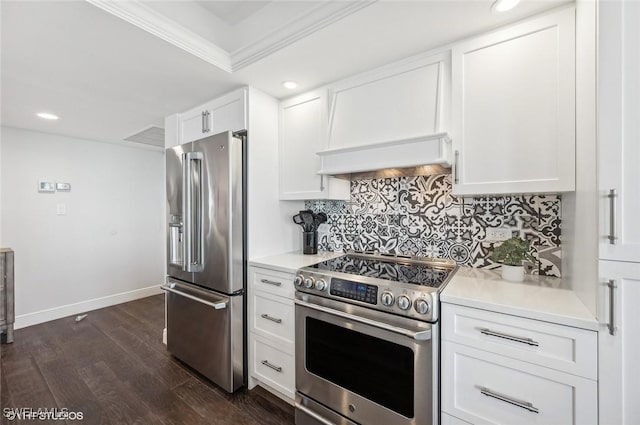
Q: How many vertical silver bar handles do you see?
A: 8